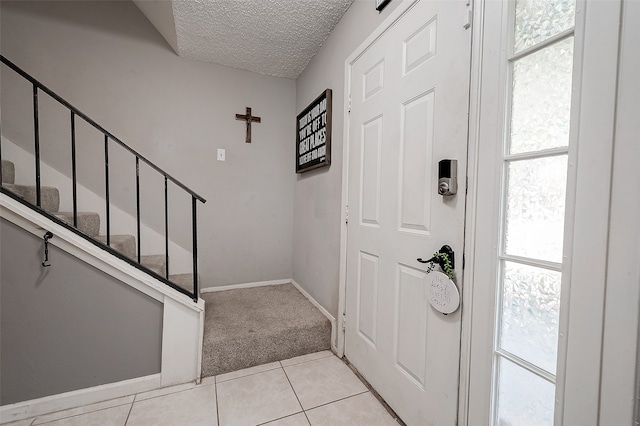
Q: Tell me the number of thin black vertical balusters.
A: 6